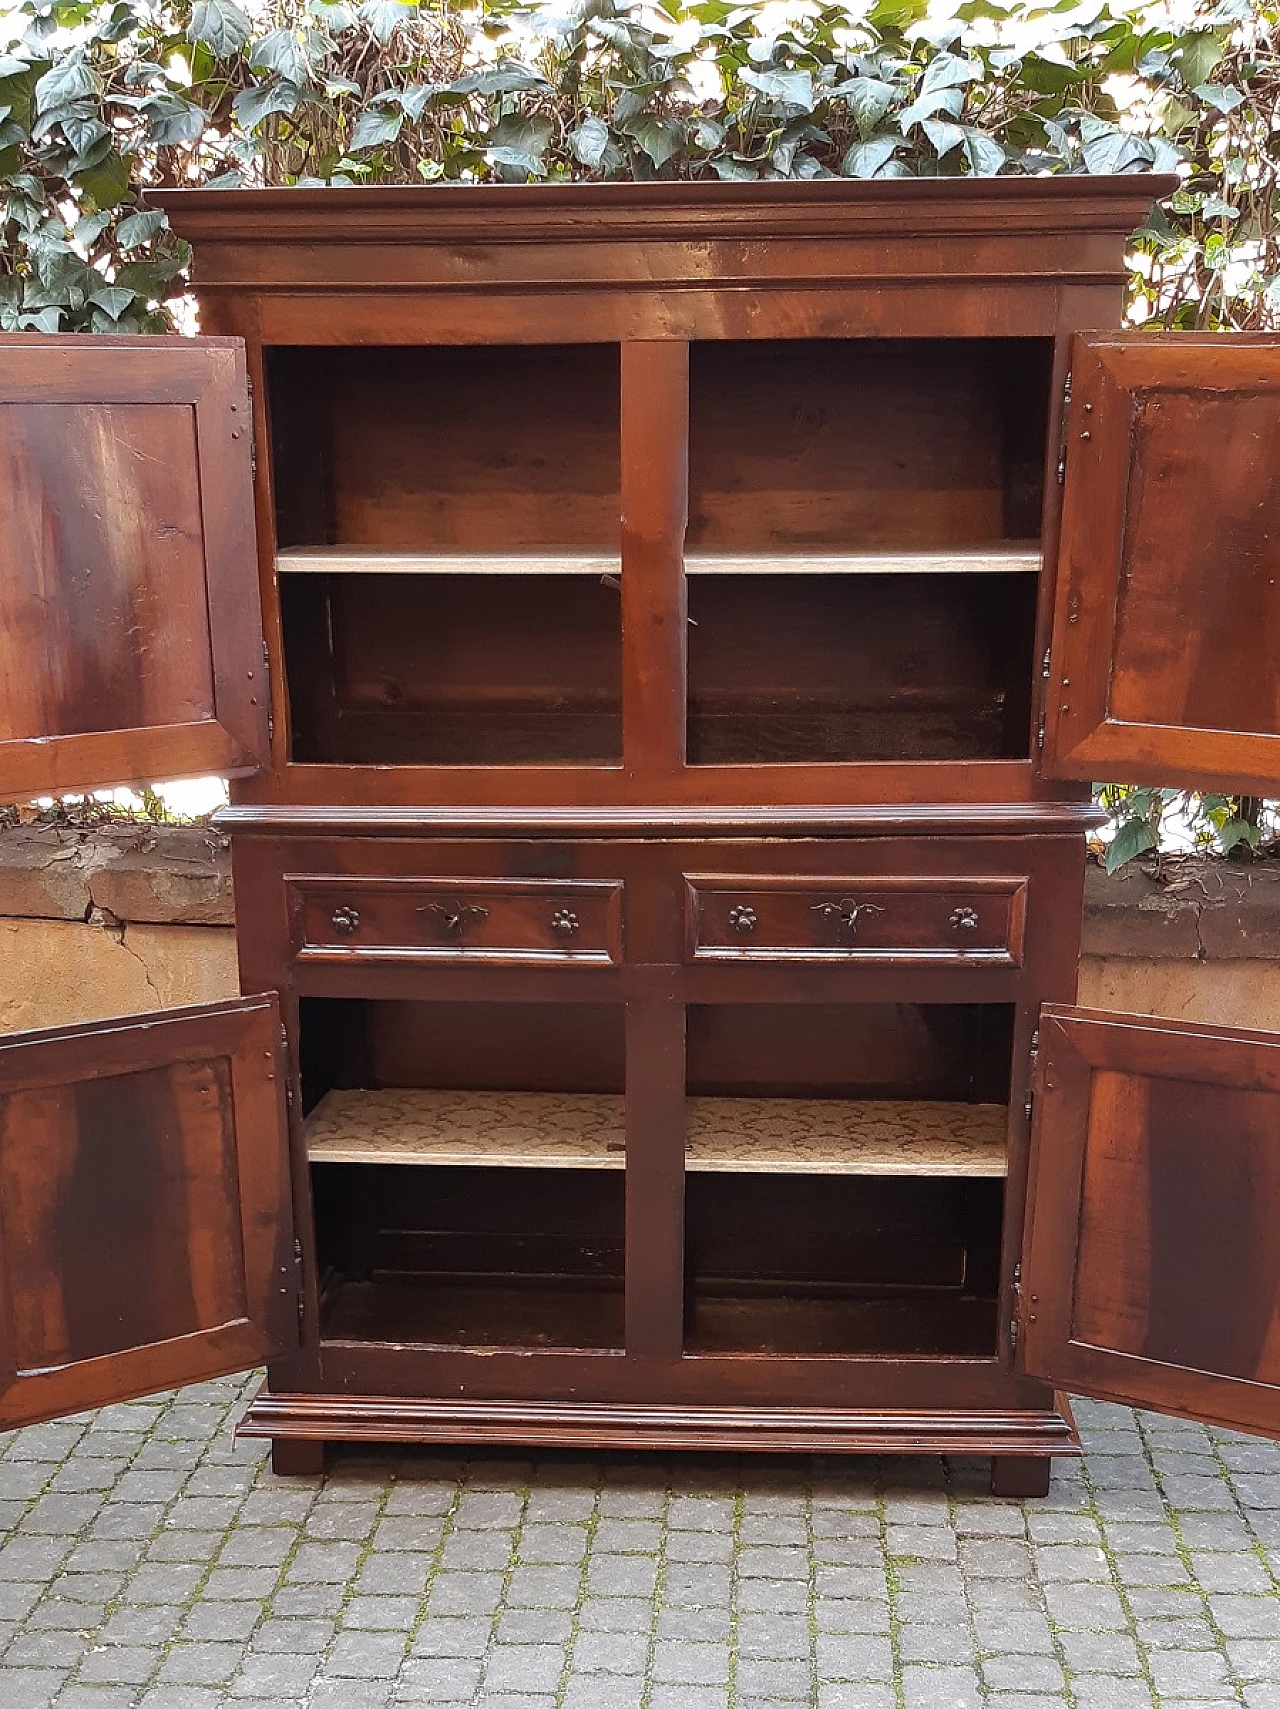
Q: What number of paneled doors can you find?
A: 4